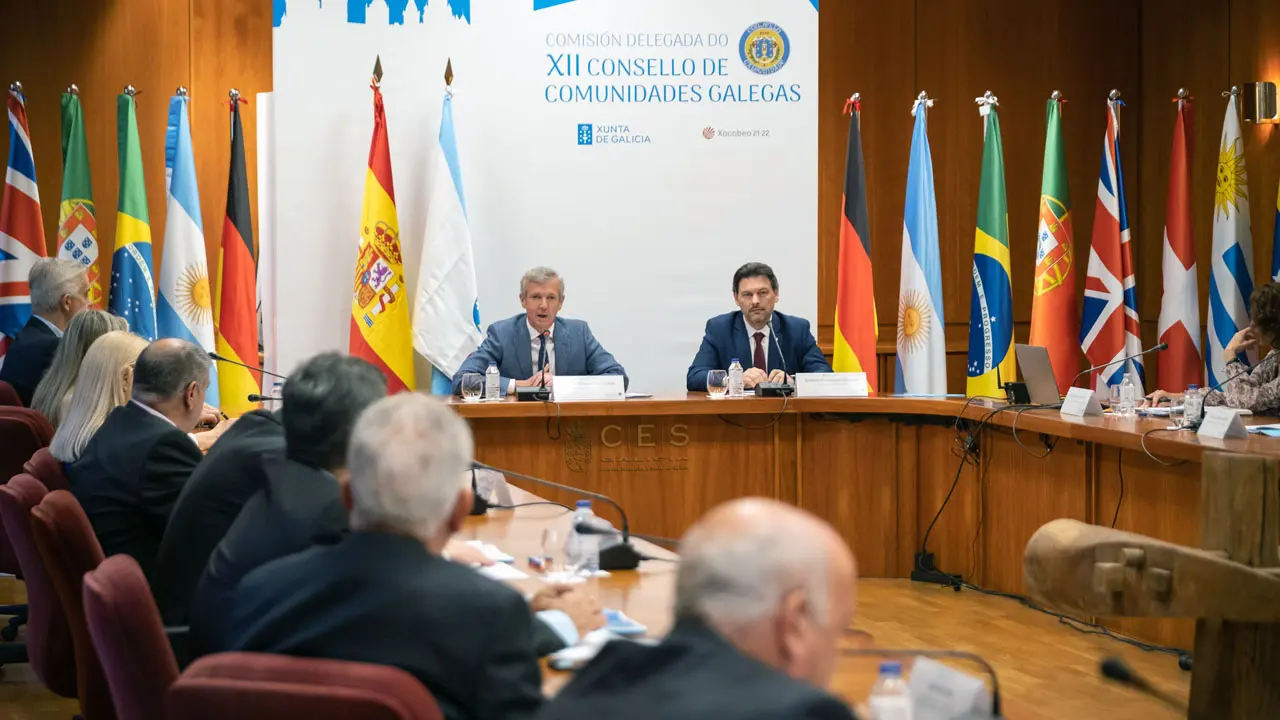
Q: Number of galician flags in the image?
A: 1